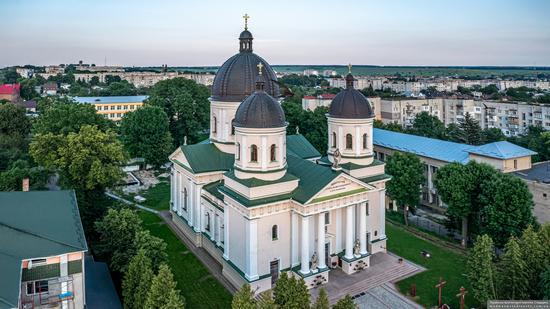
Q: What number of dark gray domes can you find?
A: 3